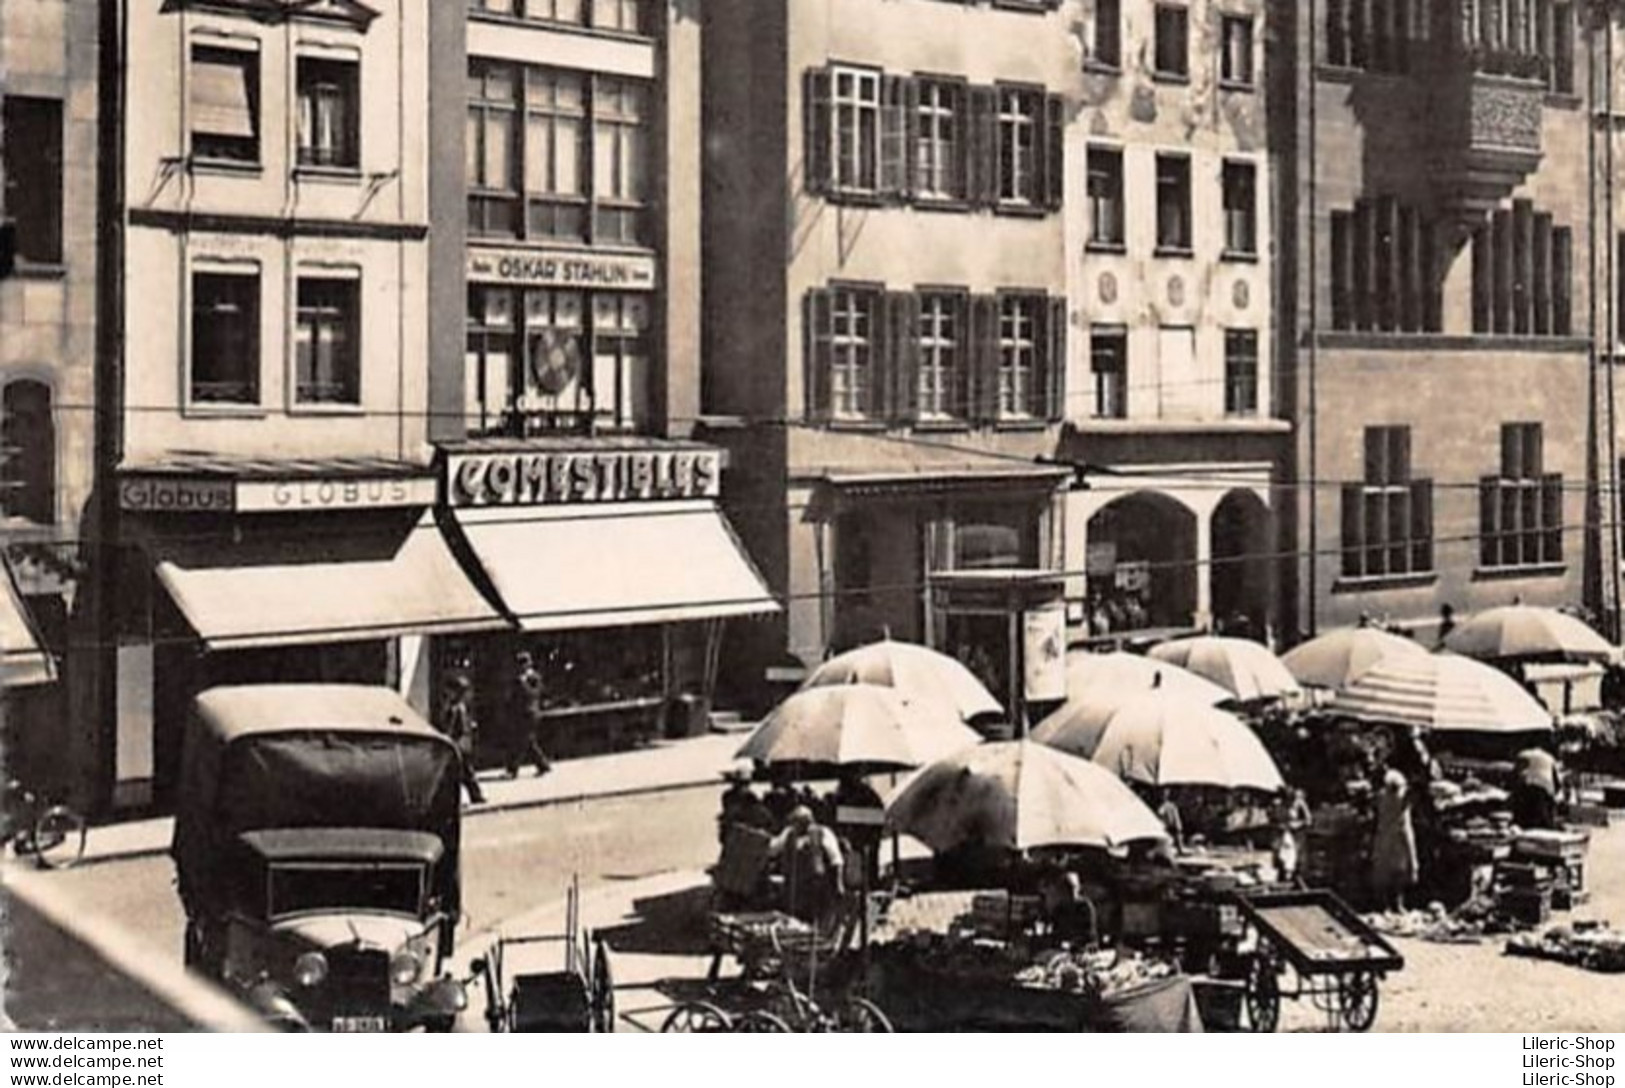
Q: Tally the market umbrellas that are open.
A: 9